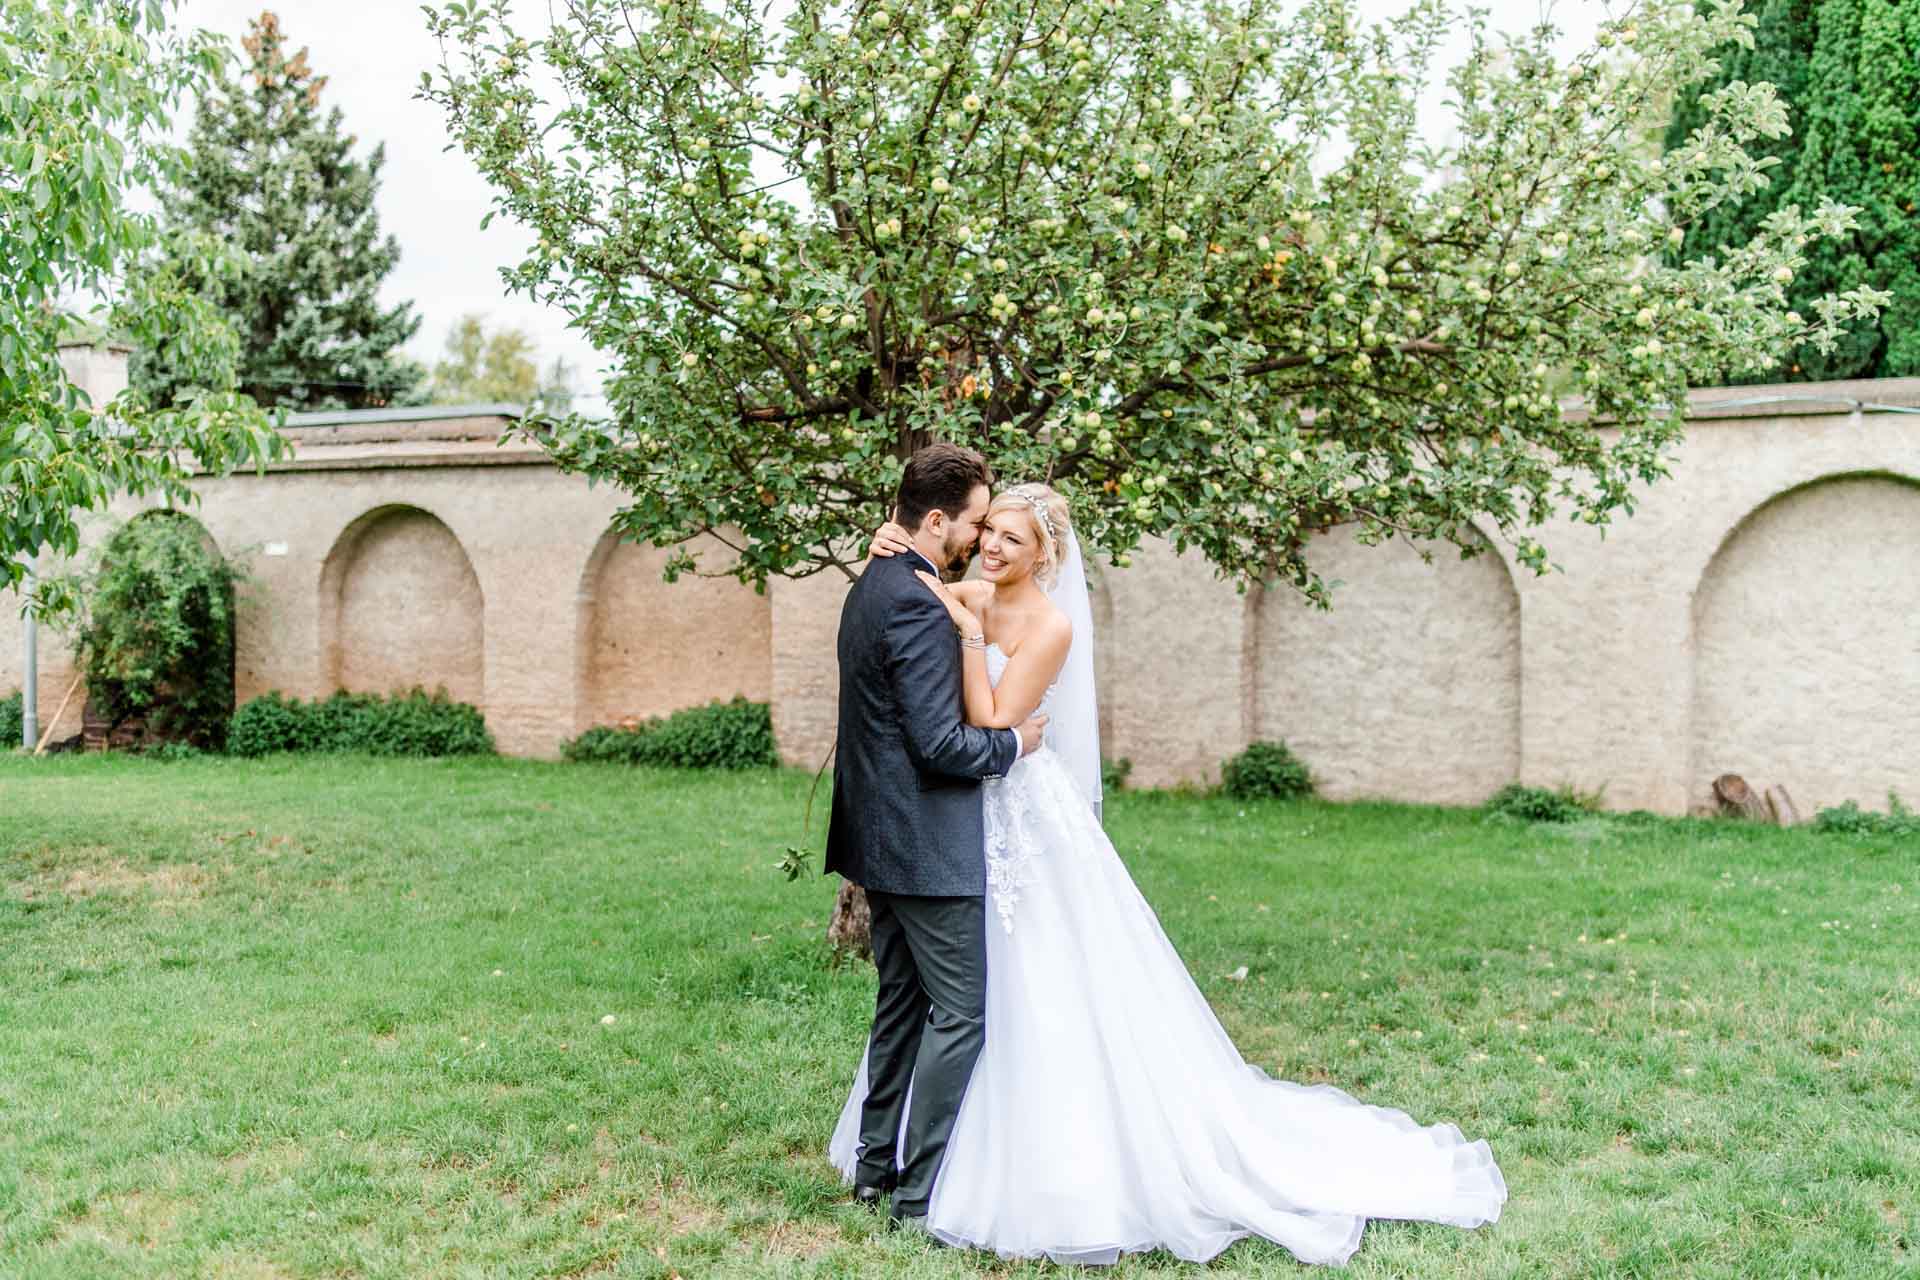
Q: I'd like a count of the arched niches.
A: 6